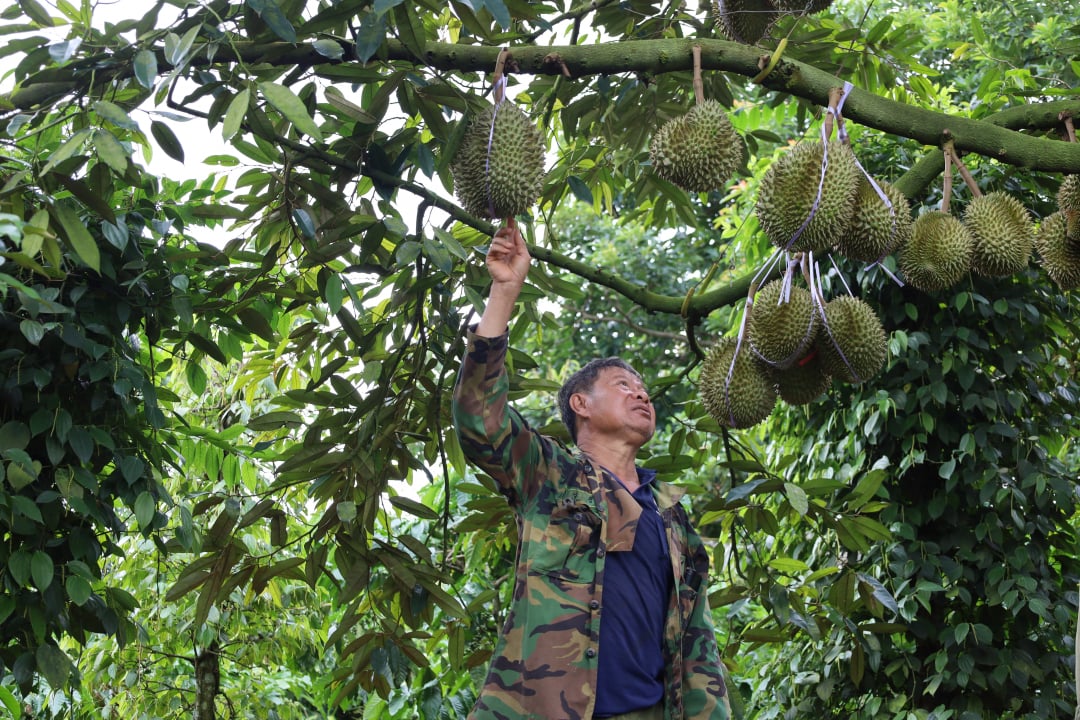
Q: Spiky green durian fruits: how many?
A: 14